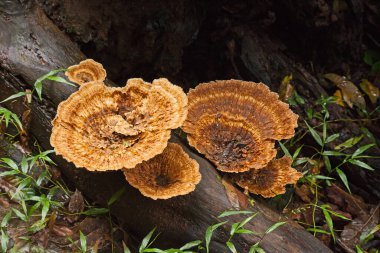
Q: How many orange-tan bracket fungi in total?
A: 5